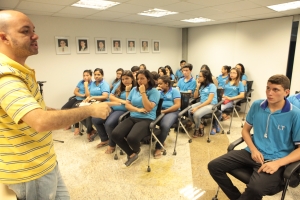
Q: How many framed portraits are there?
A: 7